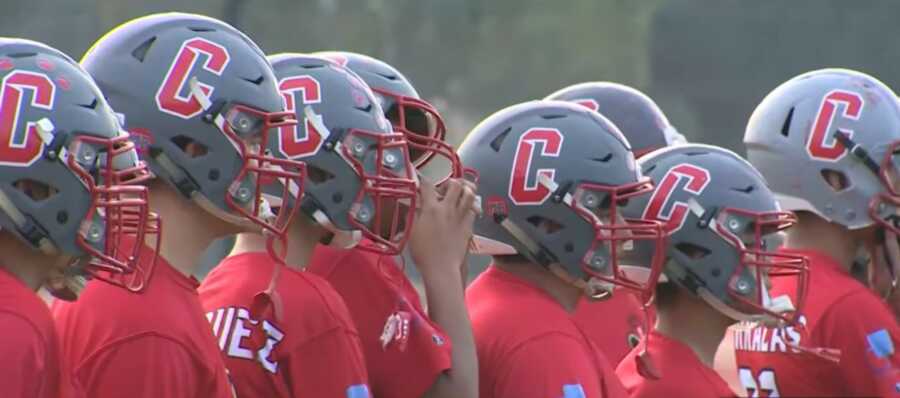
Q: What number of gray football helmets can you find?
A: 8